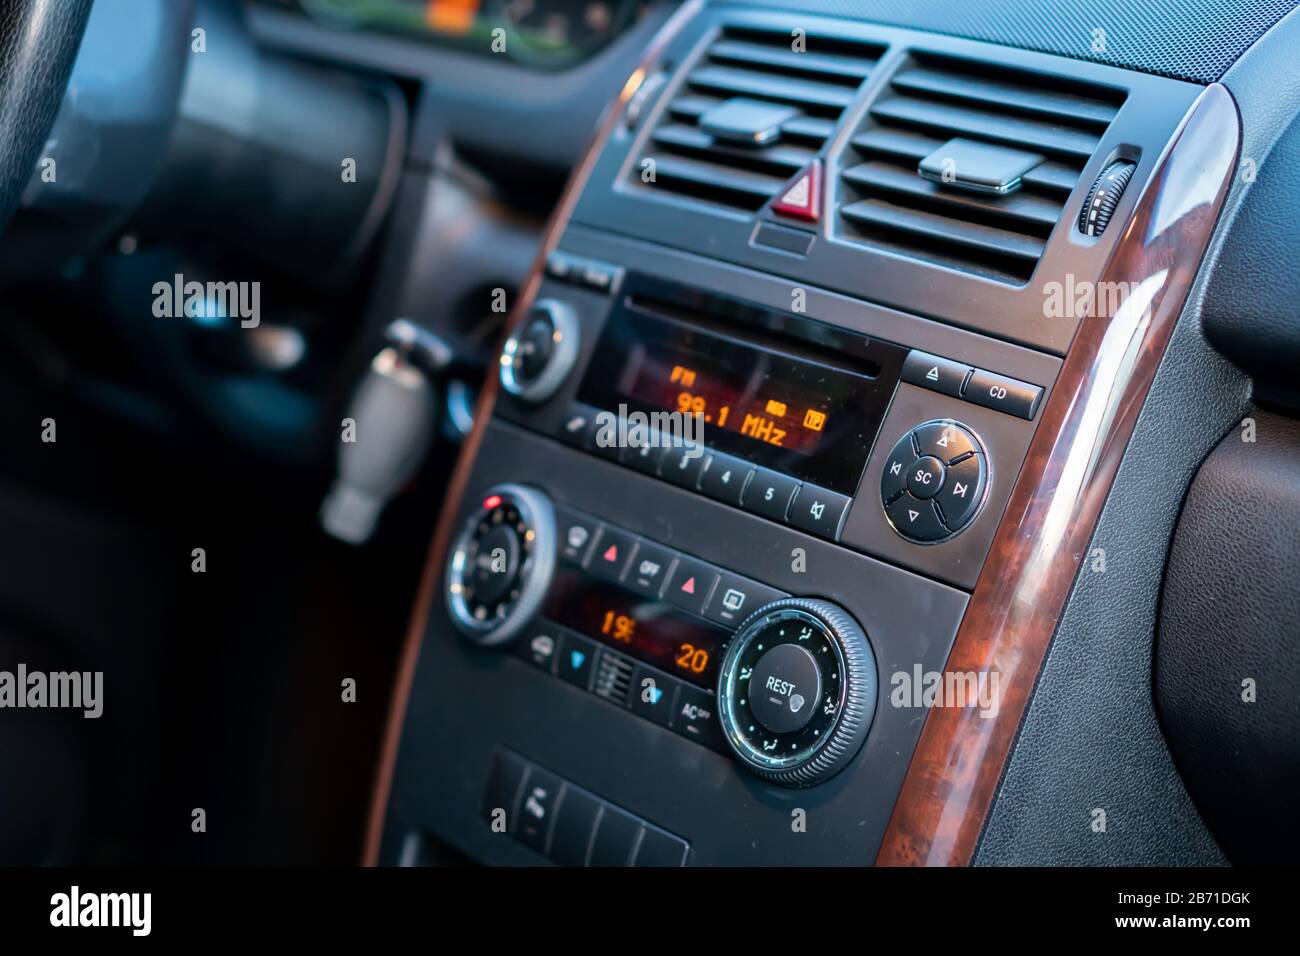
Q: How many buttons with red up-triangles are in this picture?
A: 2